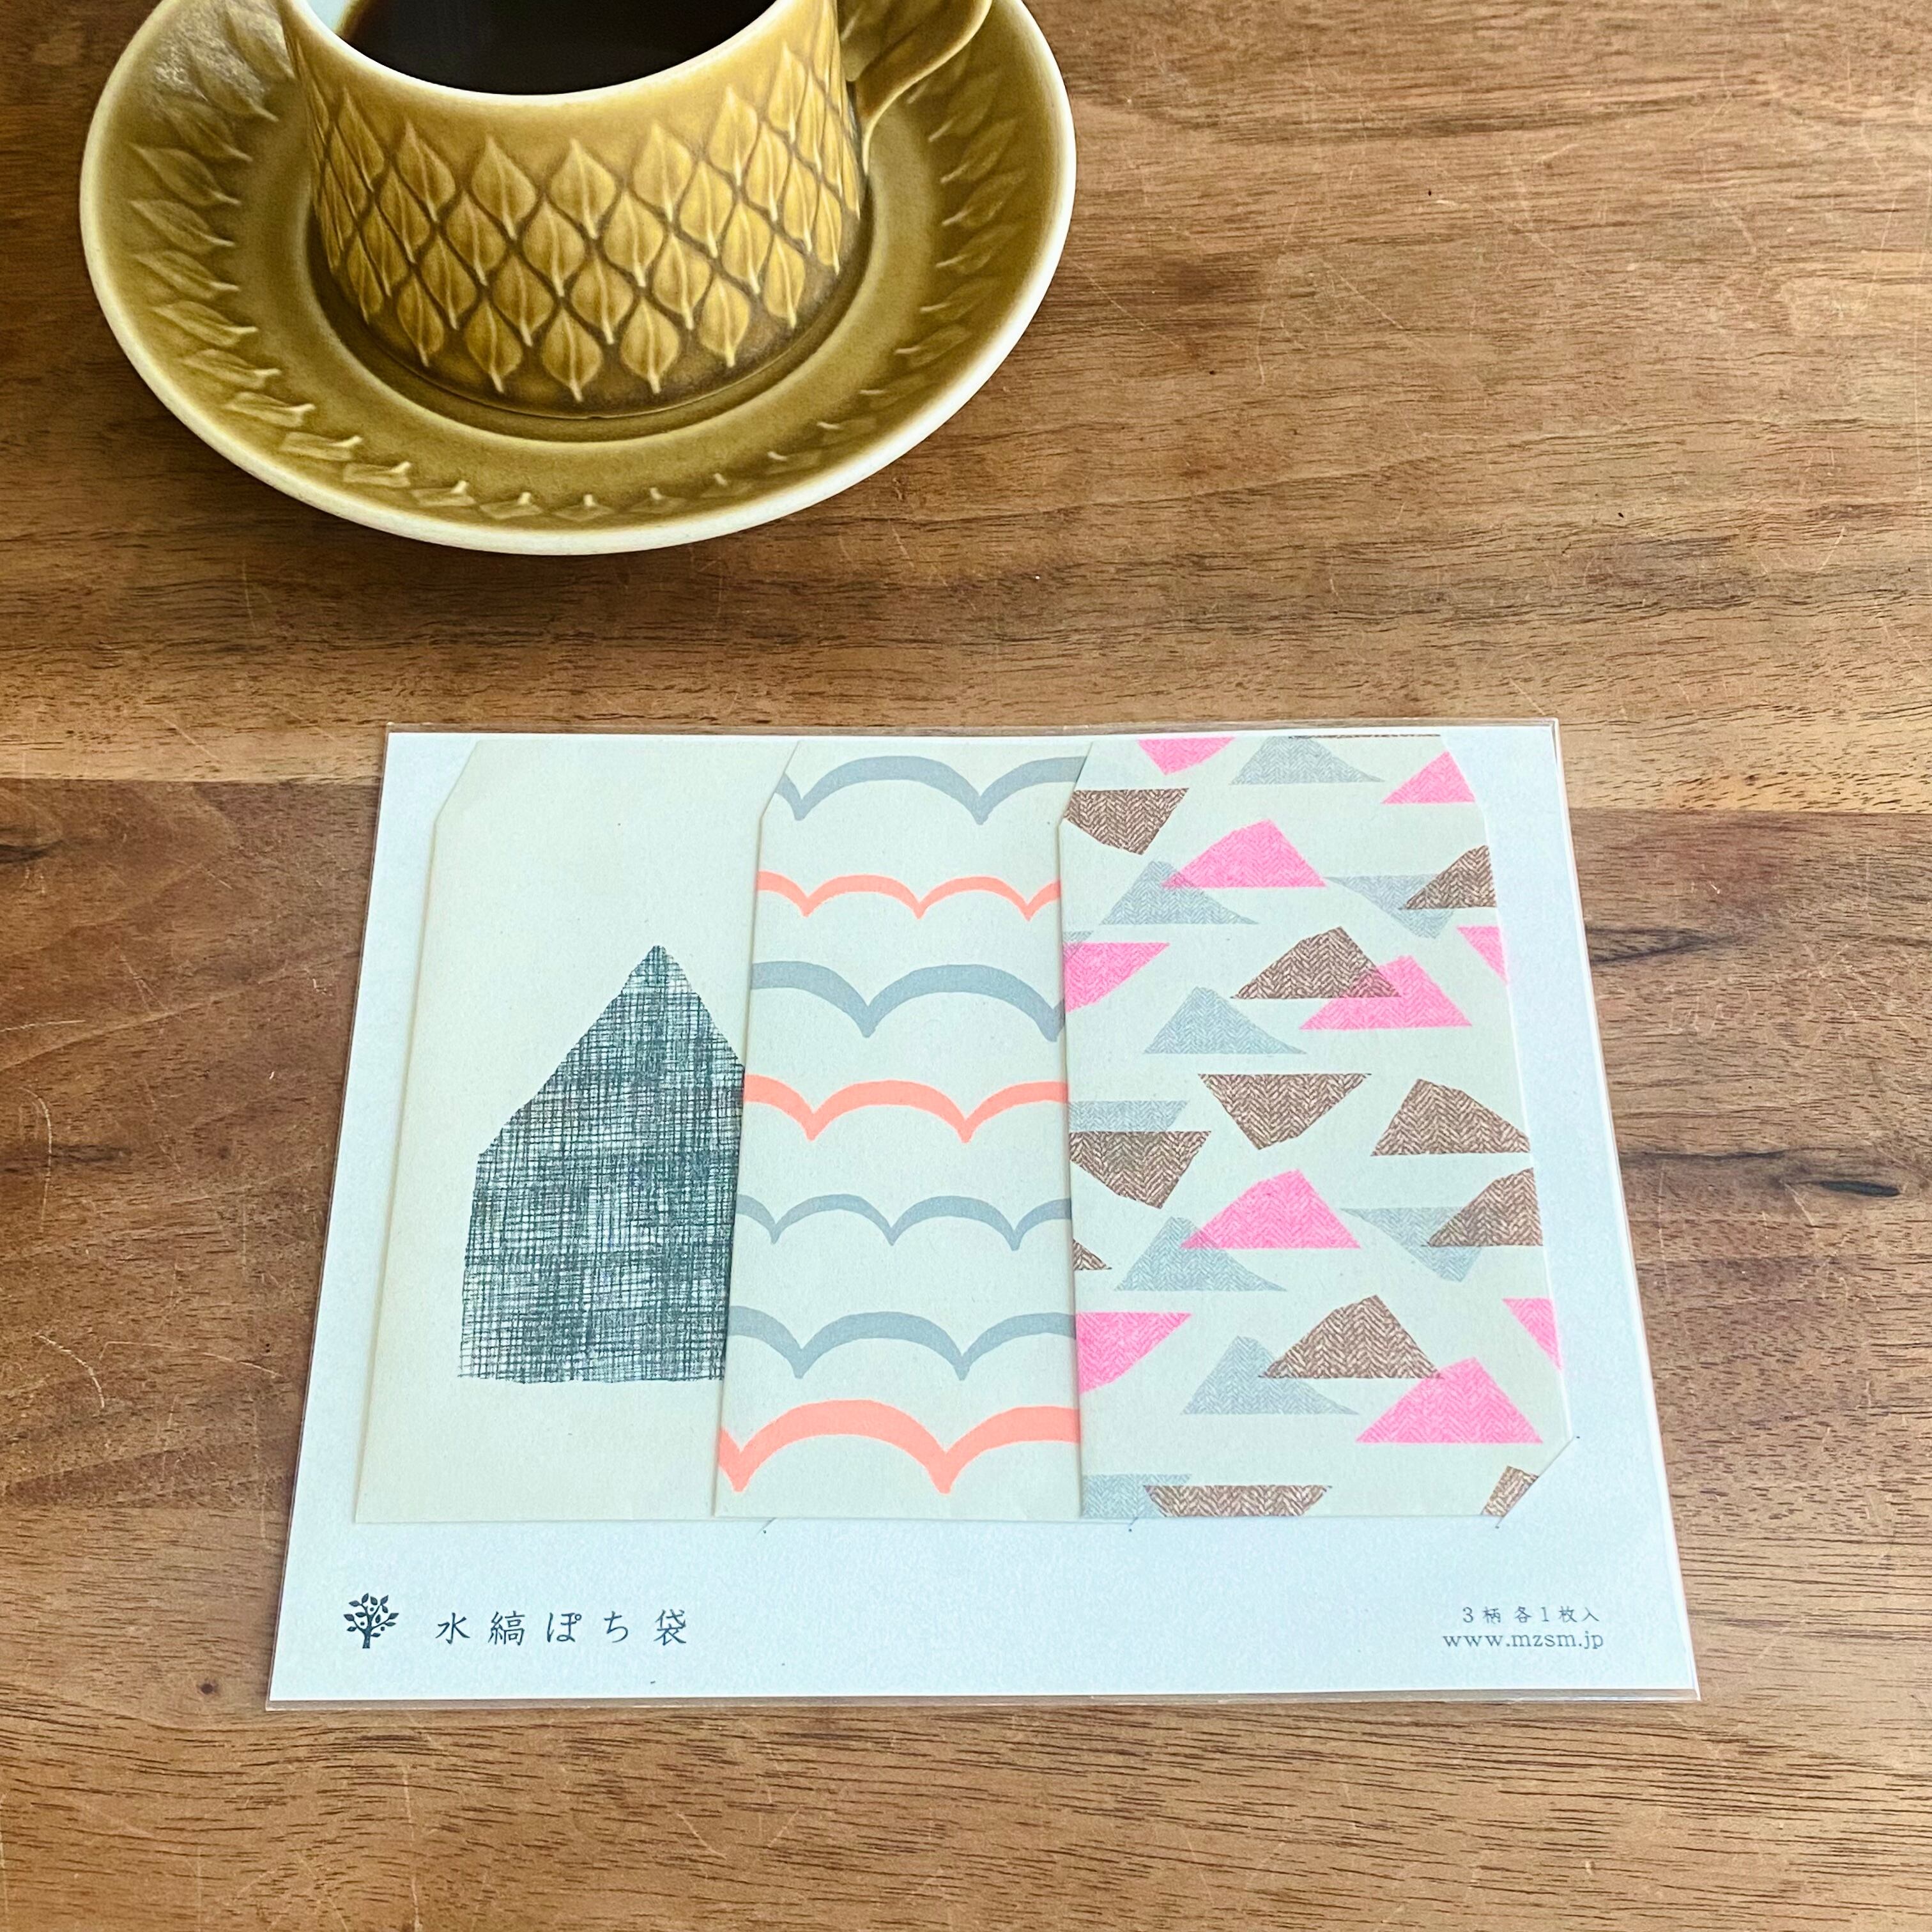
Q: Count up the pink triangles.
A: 10